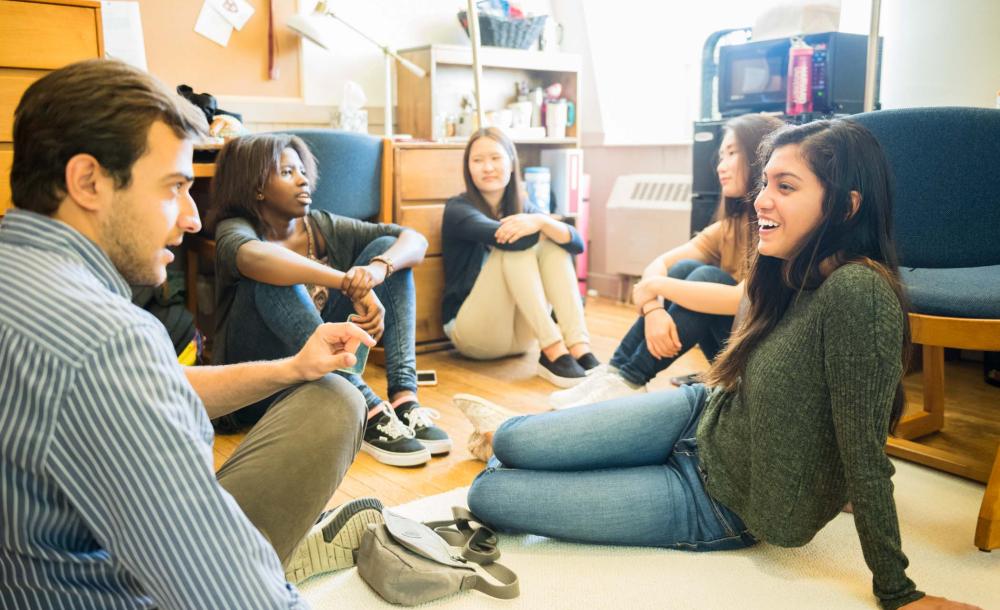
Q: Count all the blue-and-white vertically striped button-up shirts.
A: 1